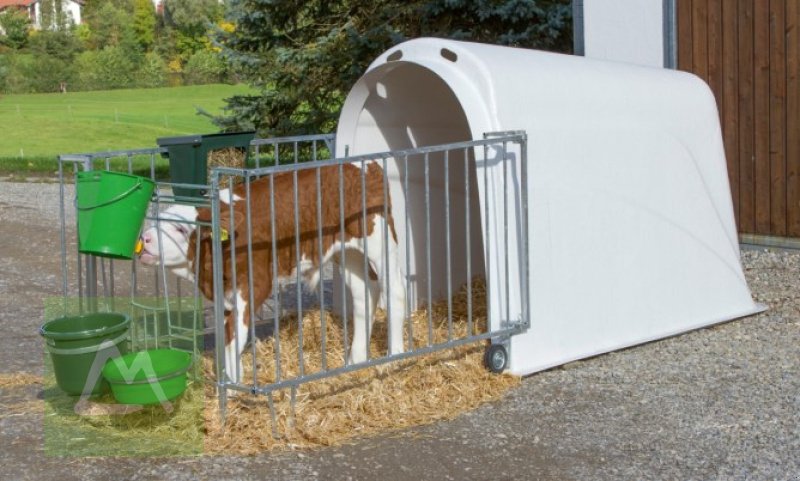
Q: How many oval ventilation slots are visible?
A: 2